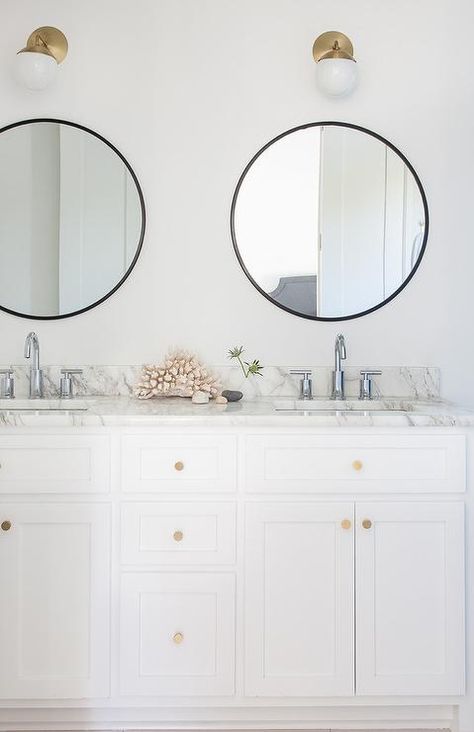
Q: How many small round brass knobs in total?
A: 7